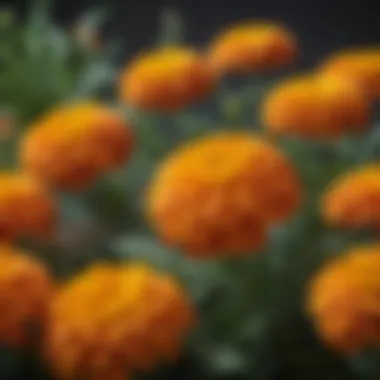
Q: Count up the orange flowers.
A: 11